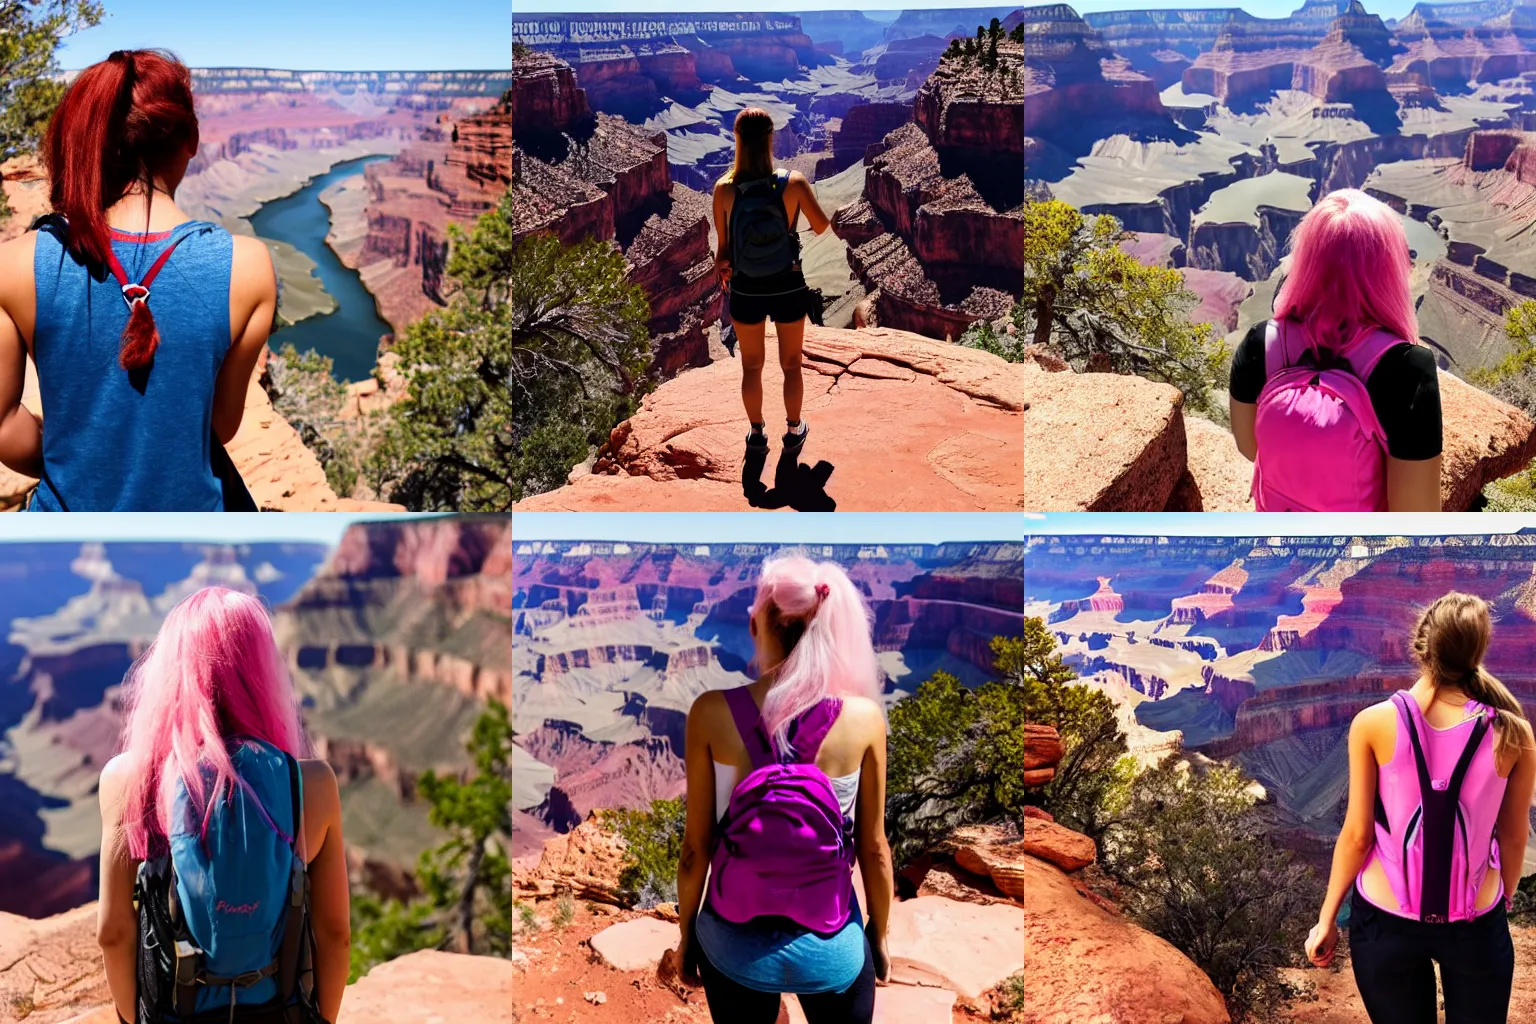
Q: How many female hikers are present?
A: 6